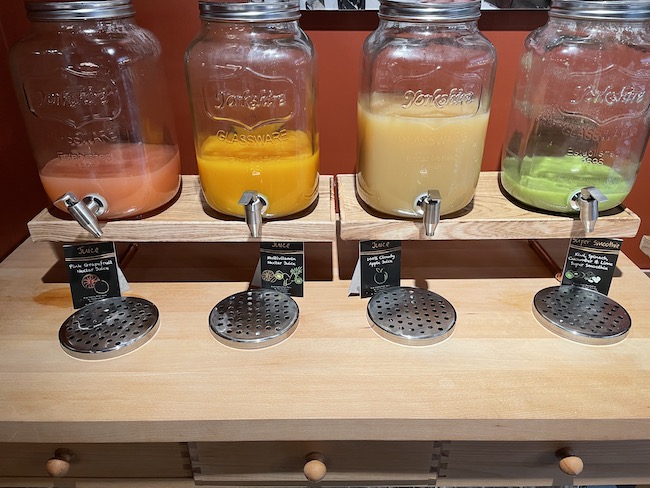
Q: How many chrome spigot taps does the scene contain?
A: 4